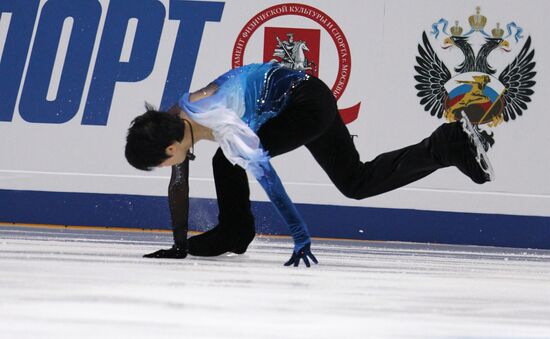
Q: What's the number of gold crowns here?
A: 3